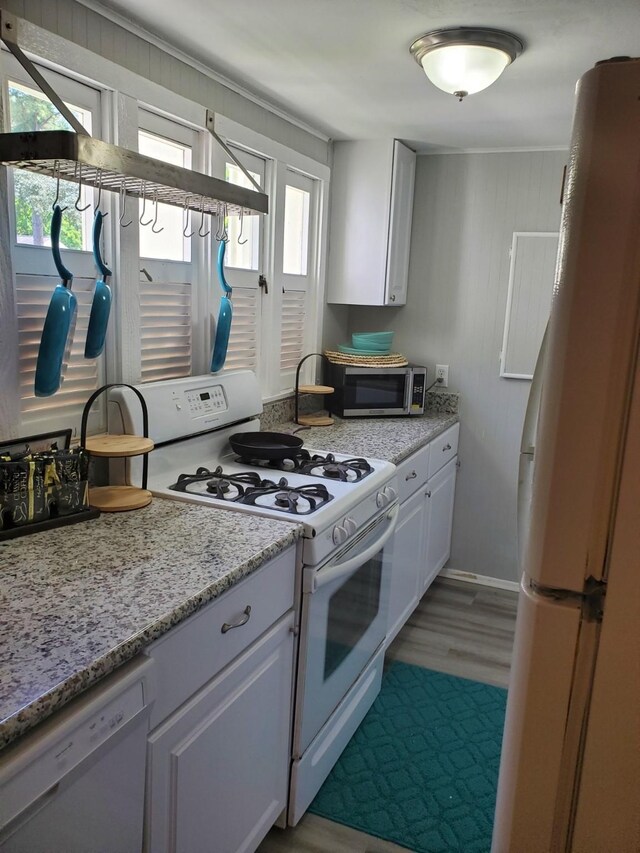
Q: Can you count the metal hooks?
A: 12